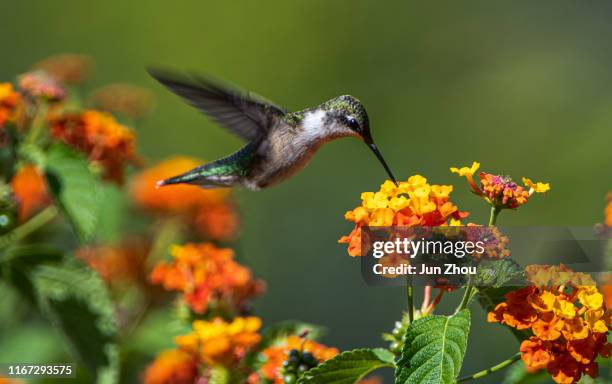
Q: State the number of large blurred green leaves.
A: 2